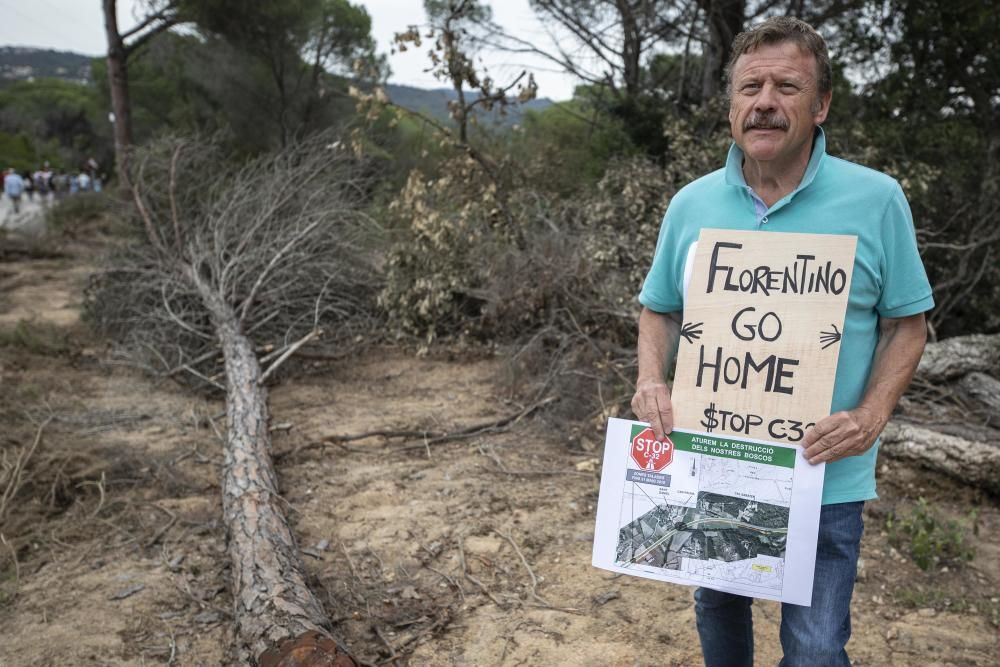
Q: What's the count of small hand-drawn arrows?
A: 2